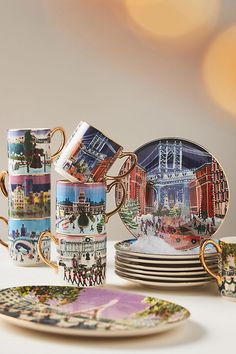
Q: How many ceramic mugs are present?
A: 7